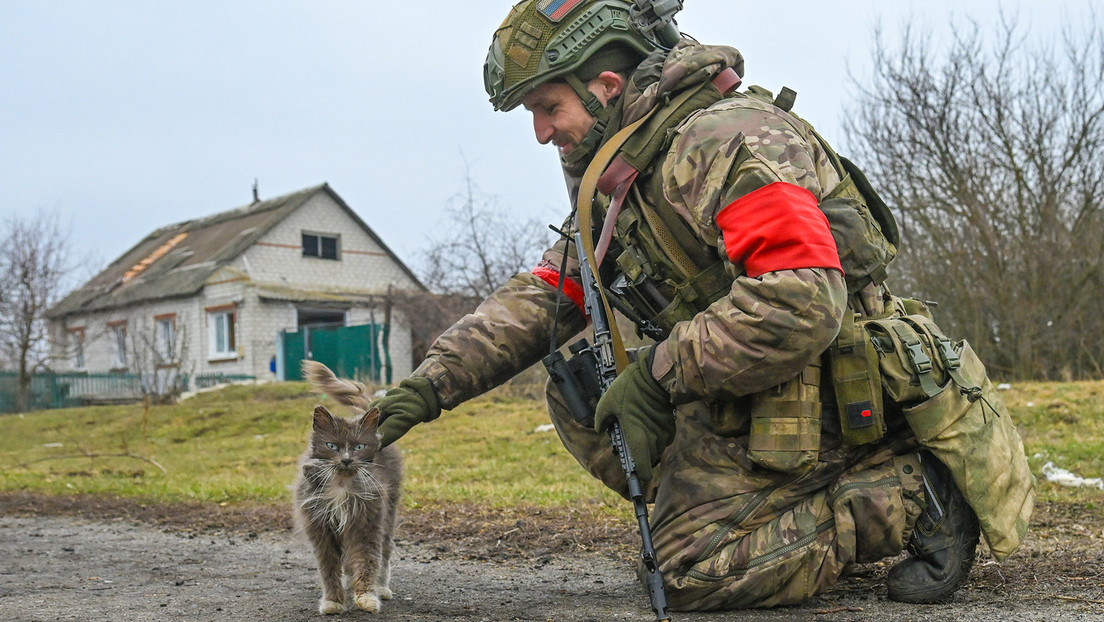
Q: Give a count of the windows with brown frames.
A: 4